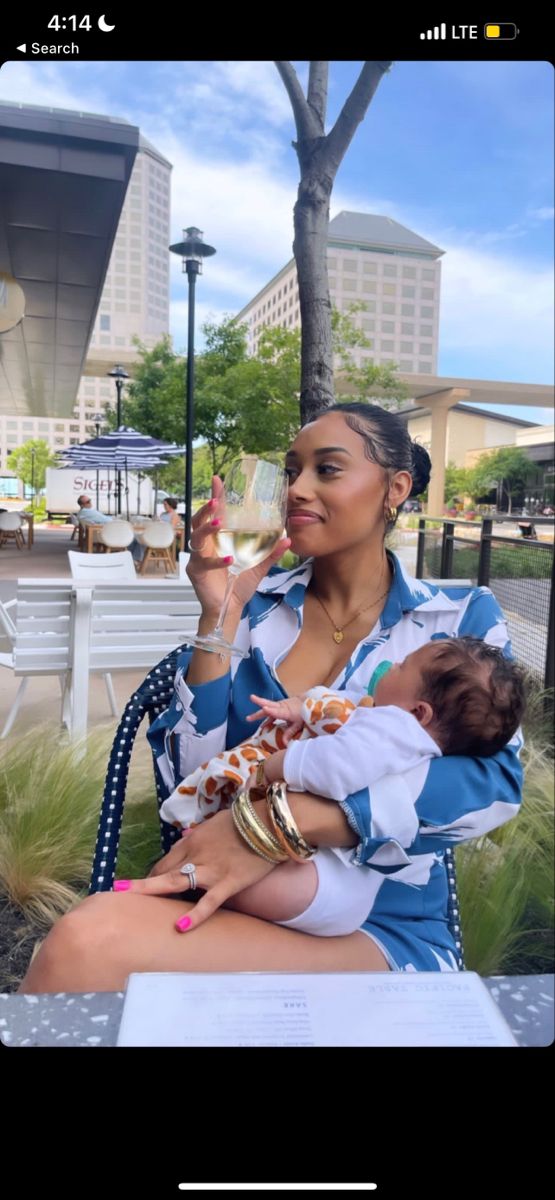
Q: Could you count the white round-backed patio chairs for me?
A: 3